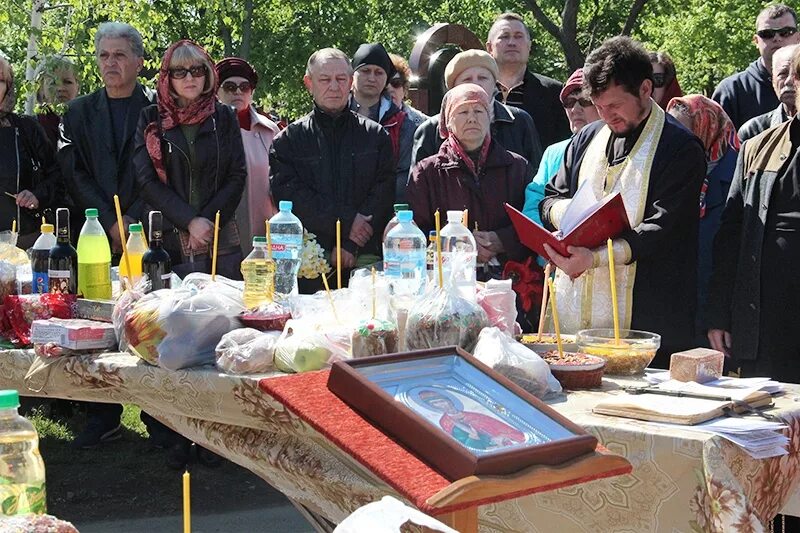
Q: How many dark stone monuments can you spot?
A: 1